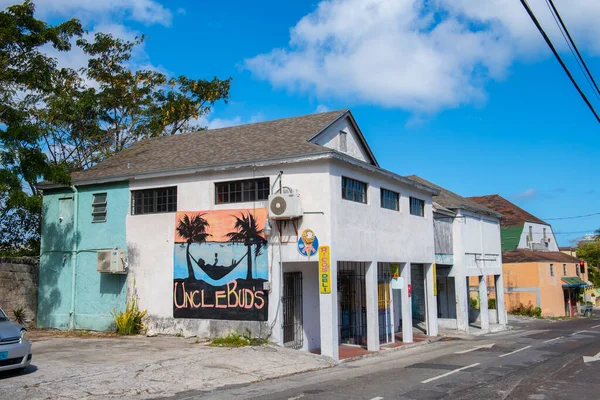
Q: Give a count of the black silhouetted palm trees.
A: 2